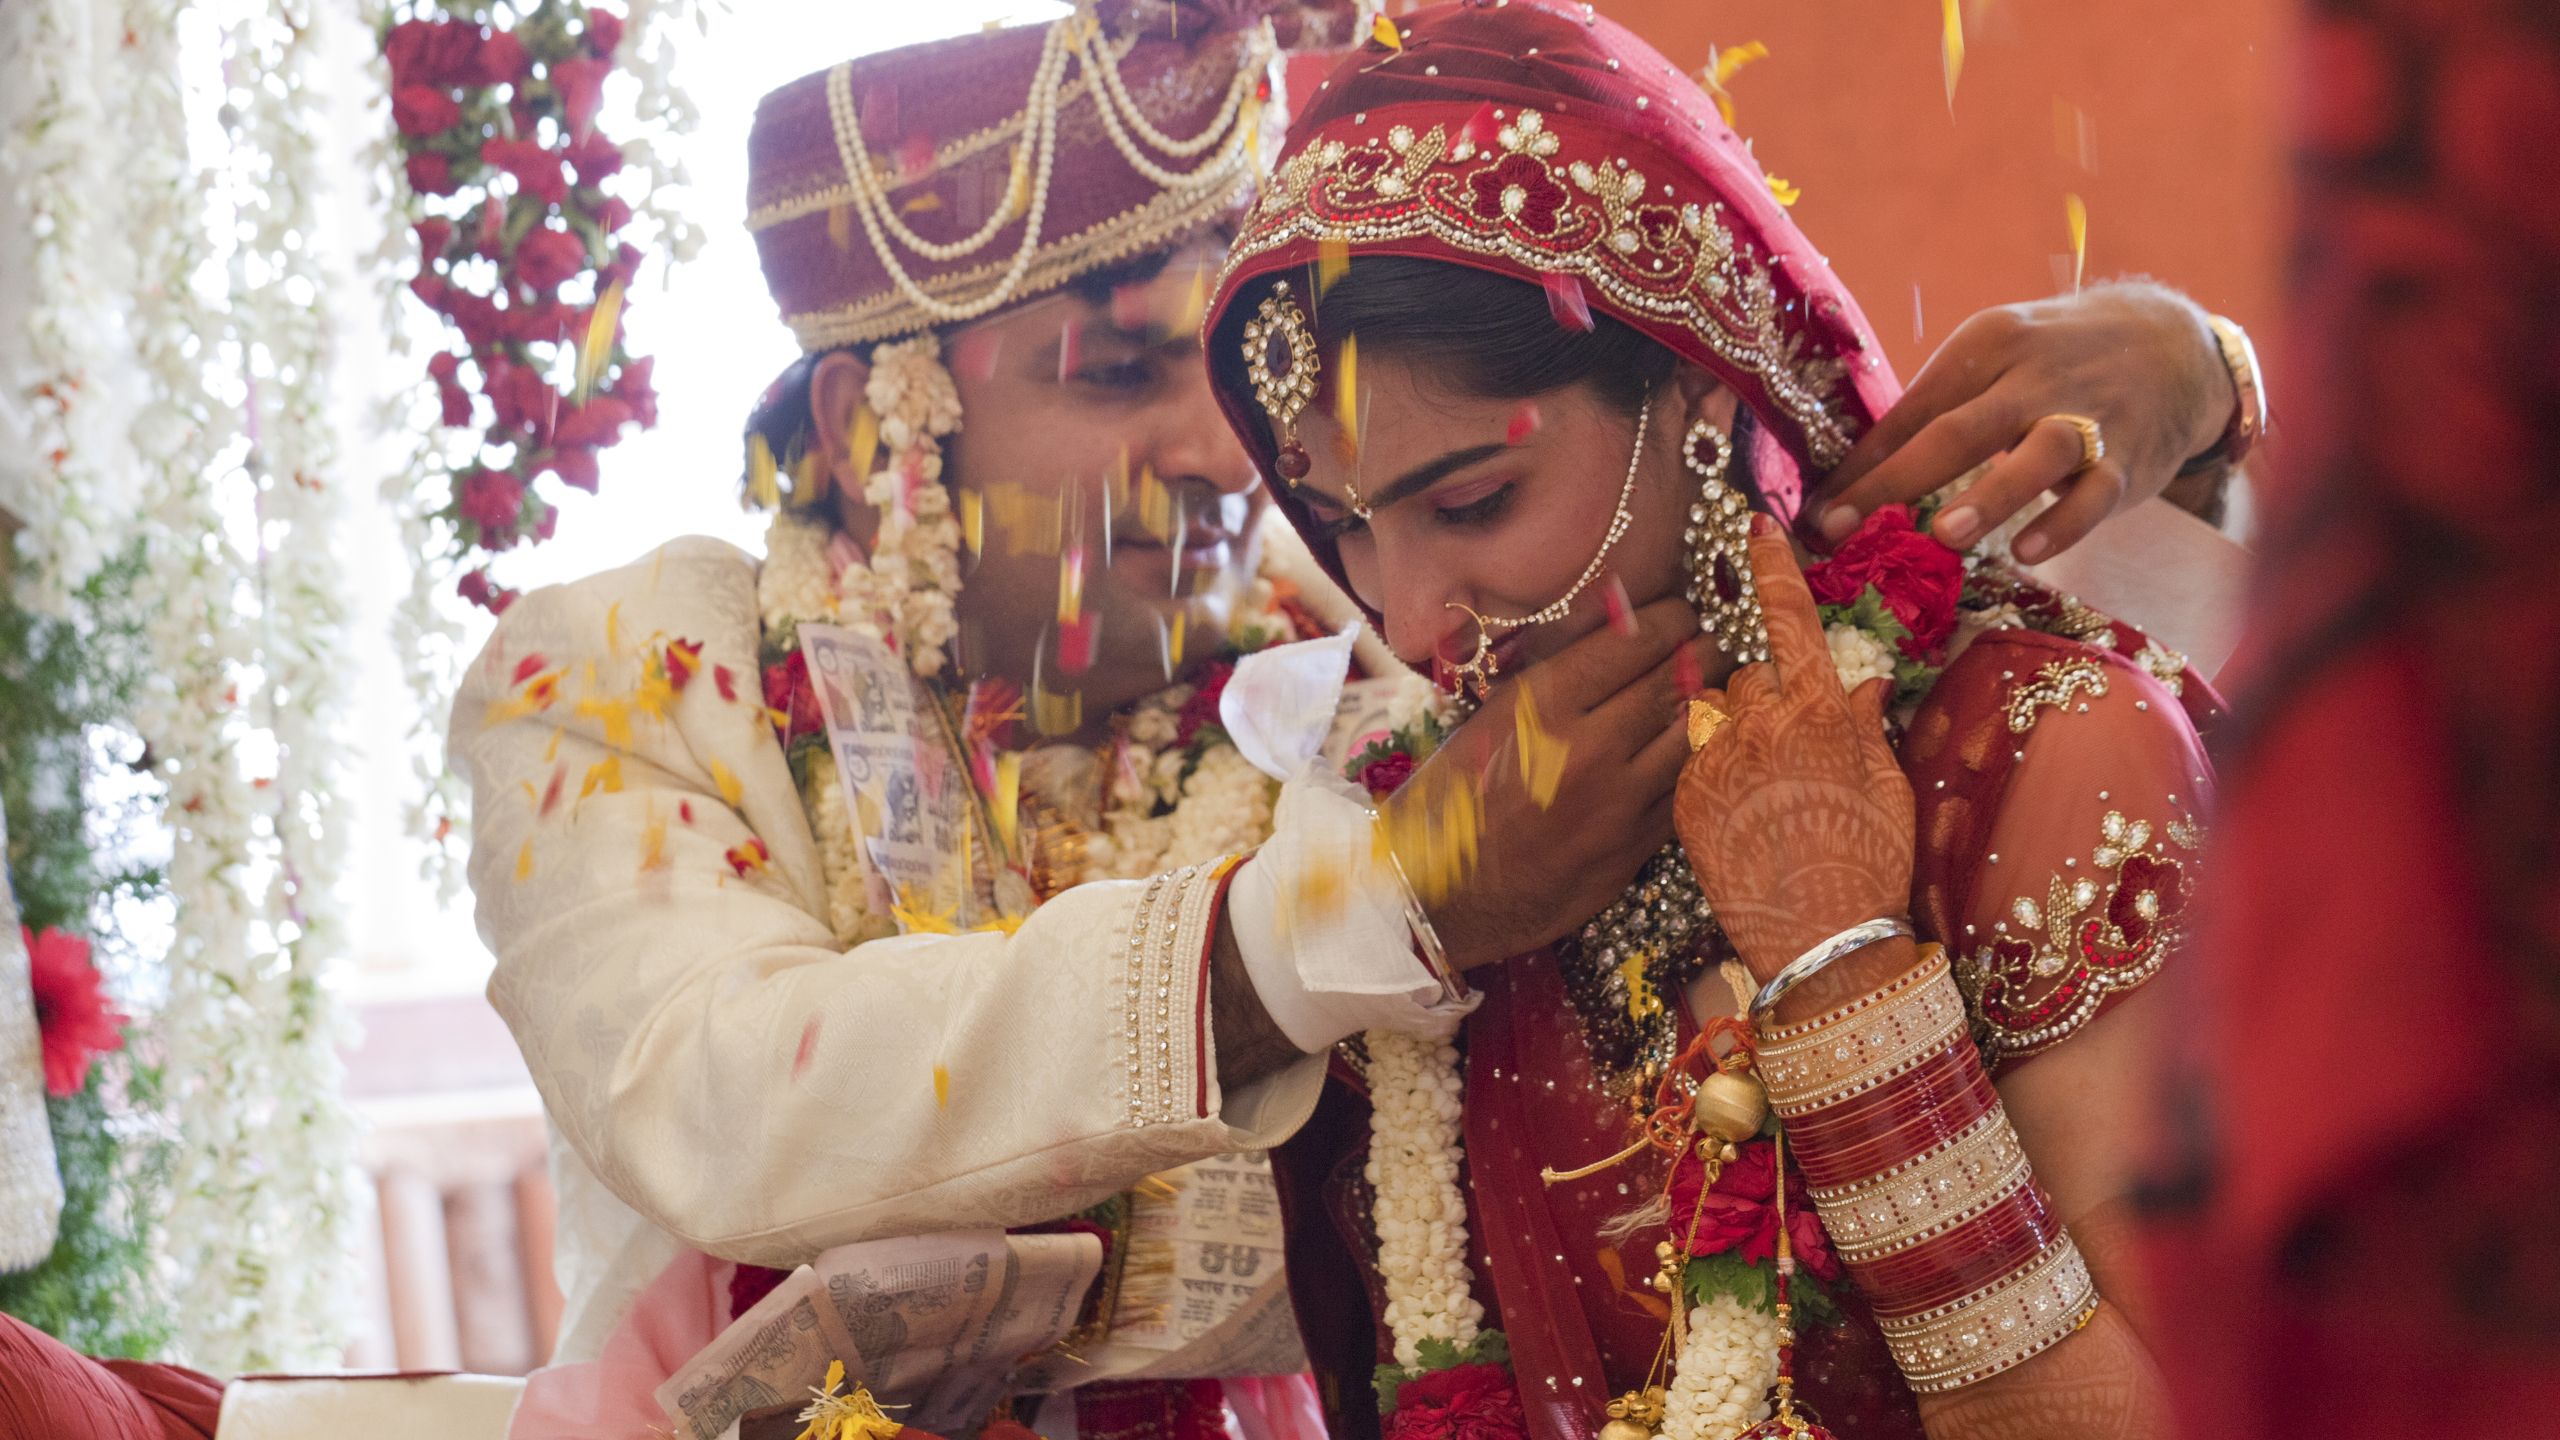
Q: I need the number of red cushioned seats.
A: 0